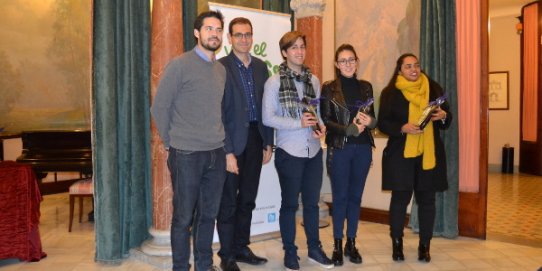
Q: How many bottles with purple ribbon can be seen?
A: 3